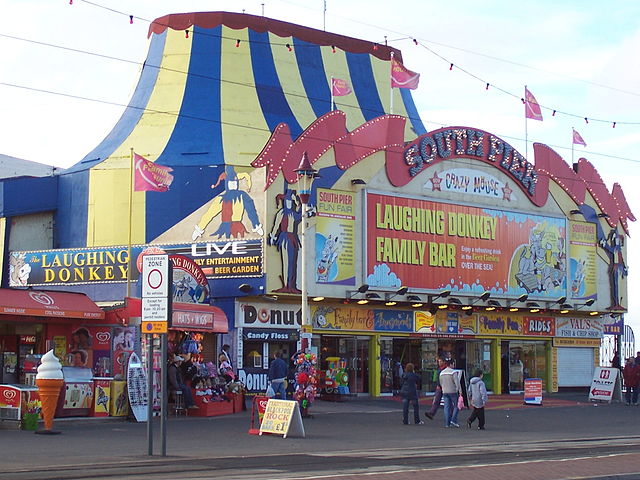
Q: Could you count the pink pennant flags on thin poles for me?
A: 5